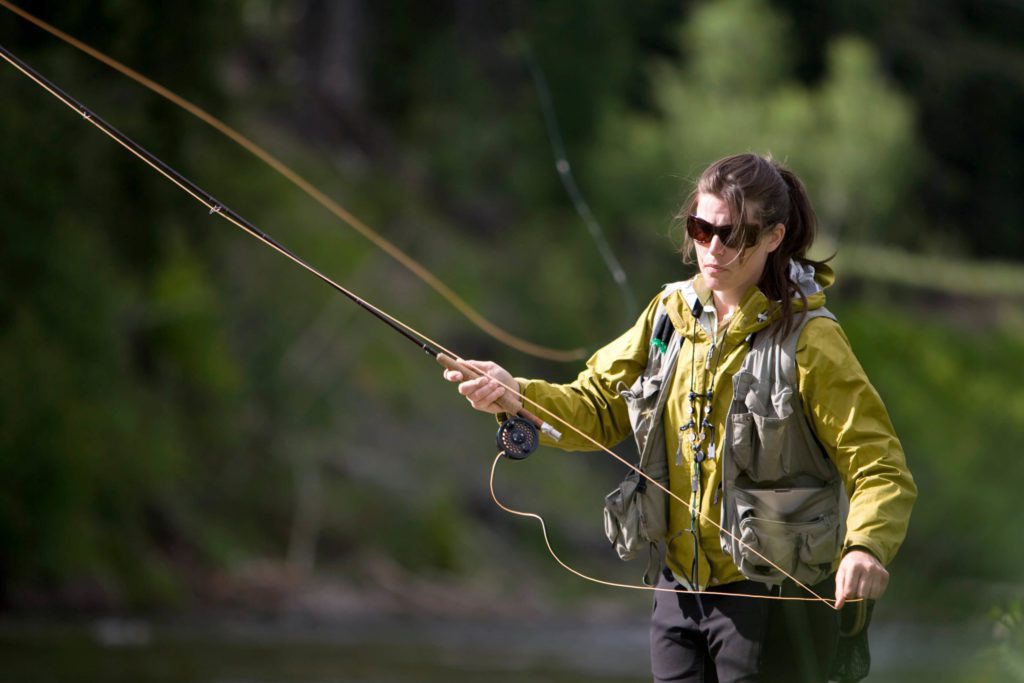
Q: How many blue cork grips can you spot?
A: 0